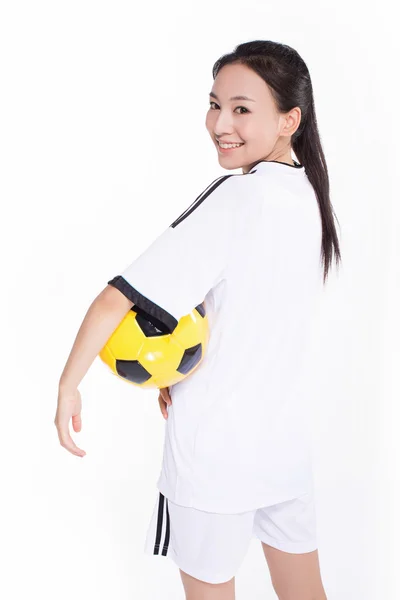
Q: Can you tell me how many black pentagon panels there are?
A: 4